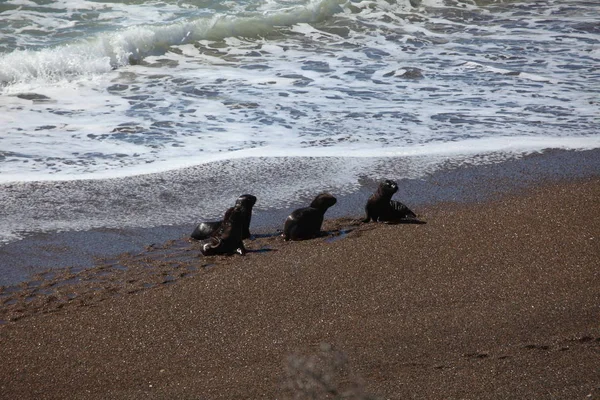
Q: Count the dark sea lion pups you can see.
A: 4